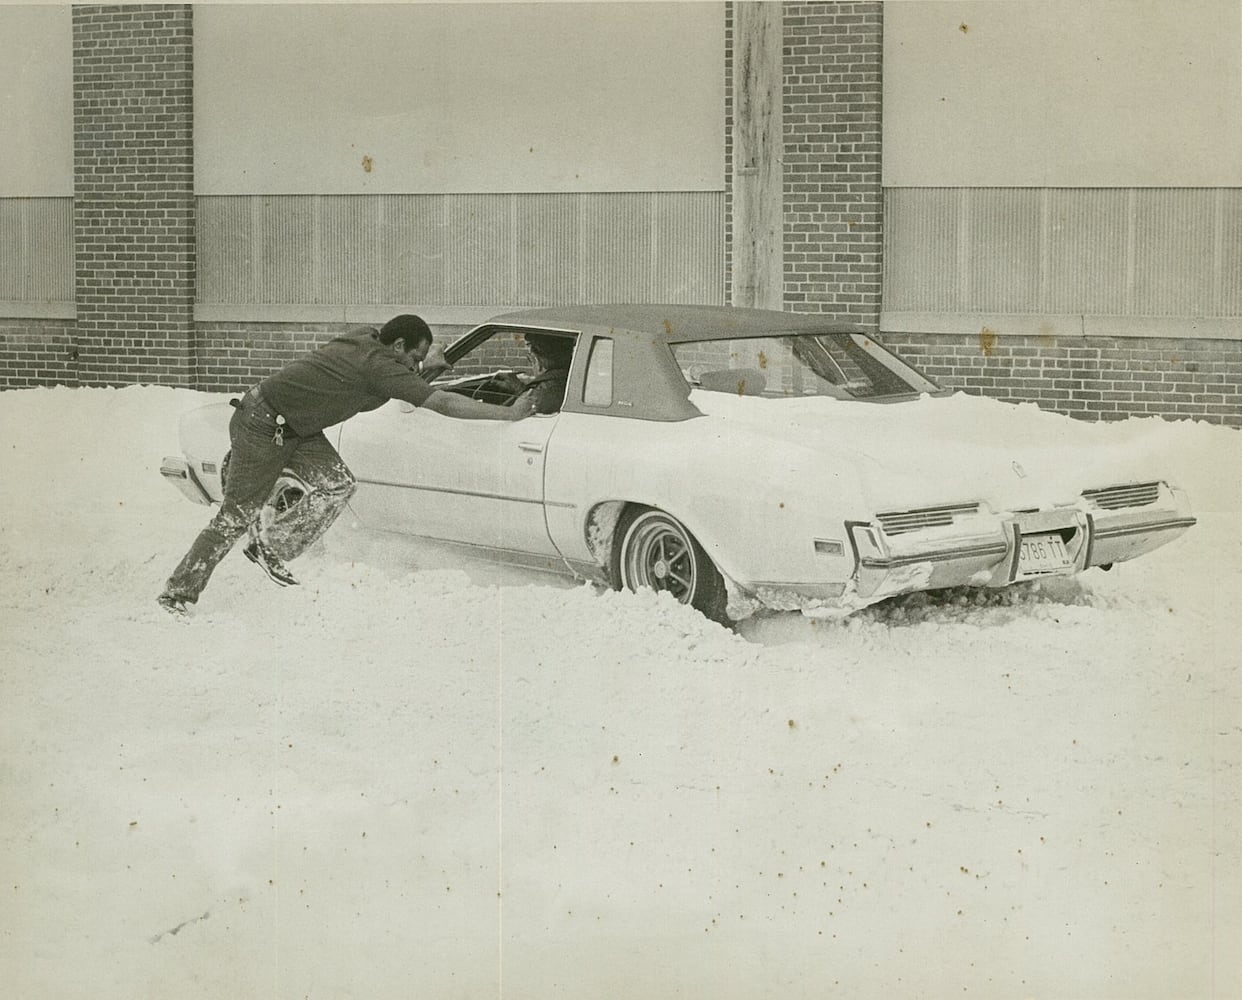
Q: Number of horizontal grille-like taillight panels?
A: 2